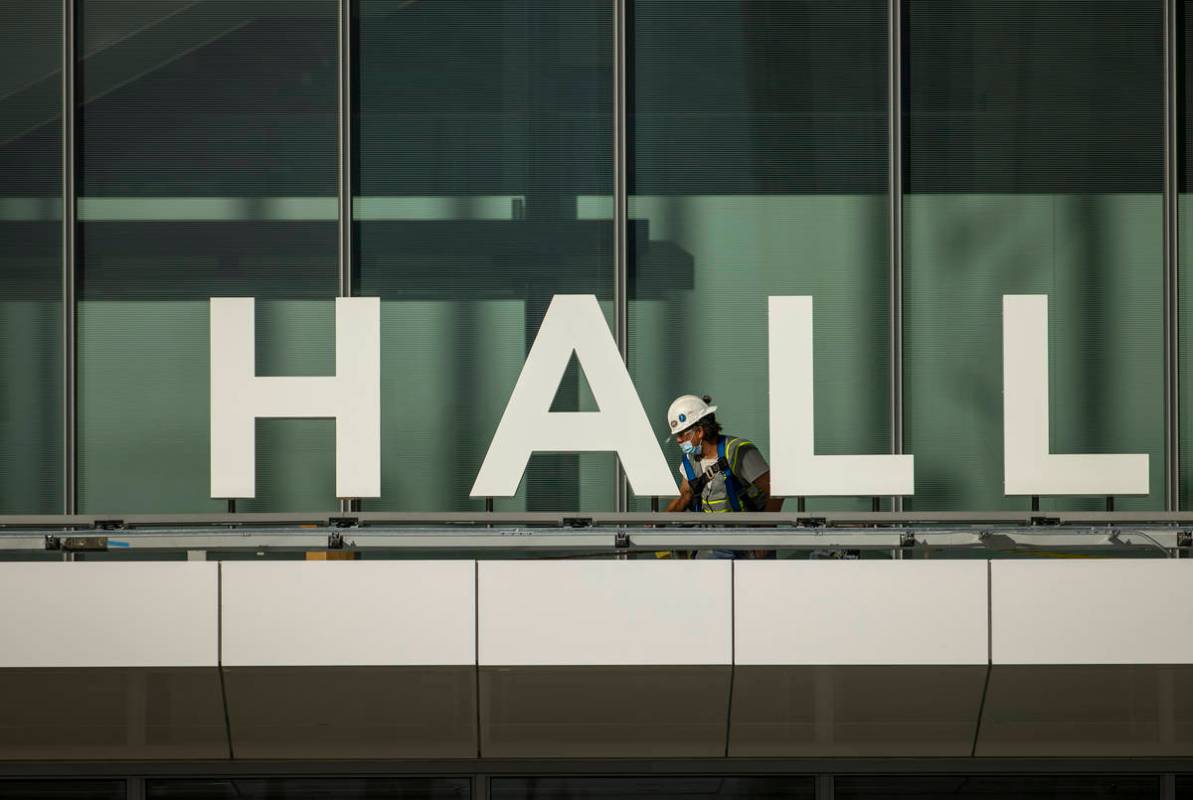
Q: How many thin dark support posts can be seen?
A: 8